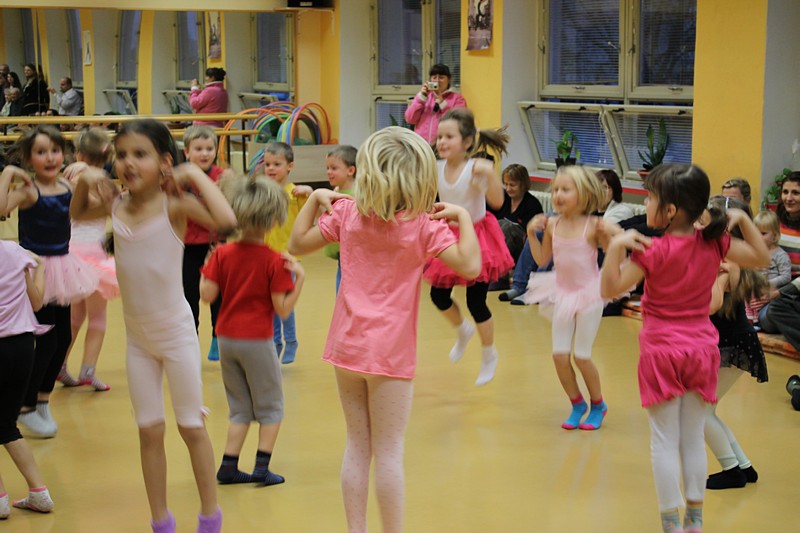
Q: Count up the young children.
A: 14